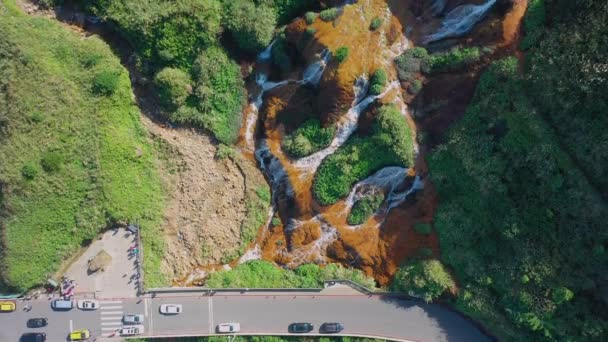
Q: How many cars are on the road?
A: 12